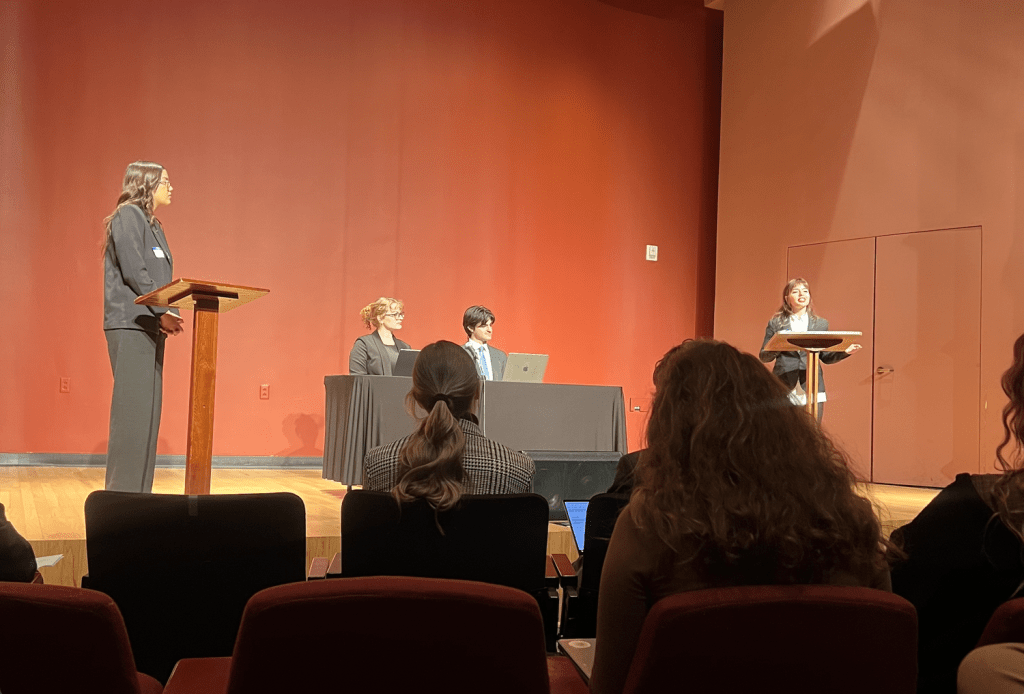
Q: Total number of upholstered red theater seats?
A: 4